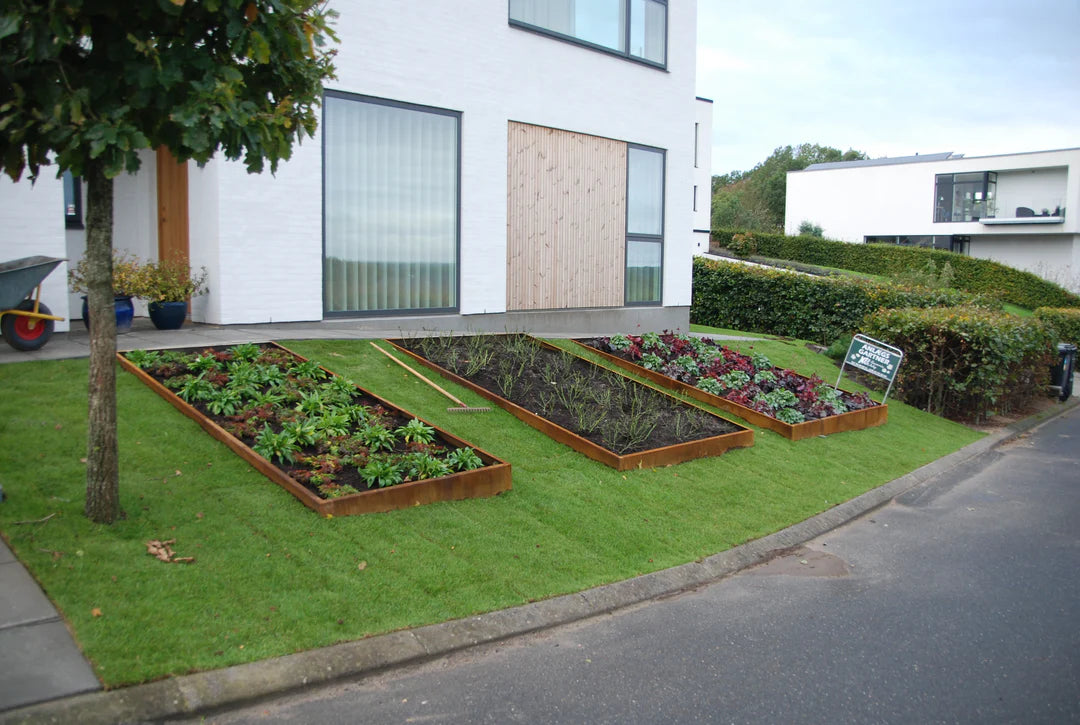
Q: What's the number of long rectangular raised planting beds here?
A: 3